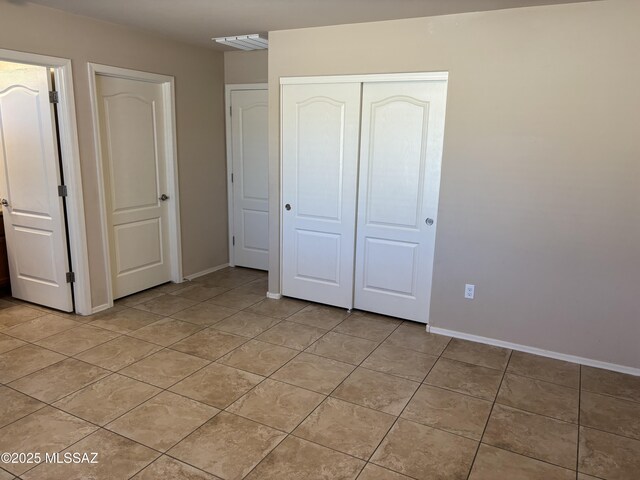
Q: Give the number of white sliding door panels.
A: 2